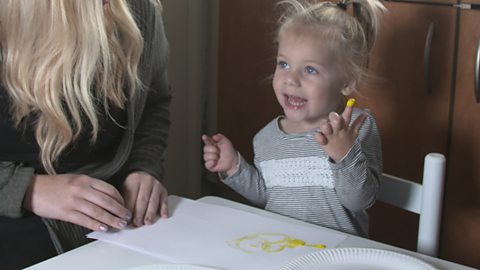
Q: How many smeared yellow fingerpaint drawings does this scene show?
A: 1